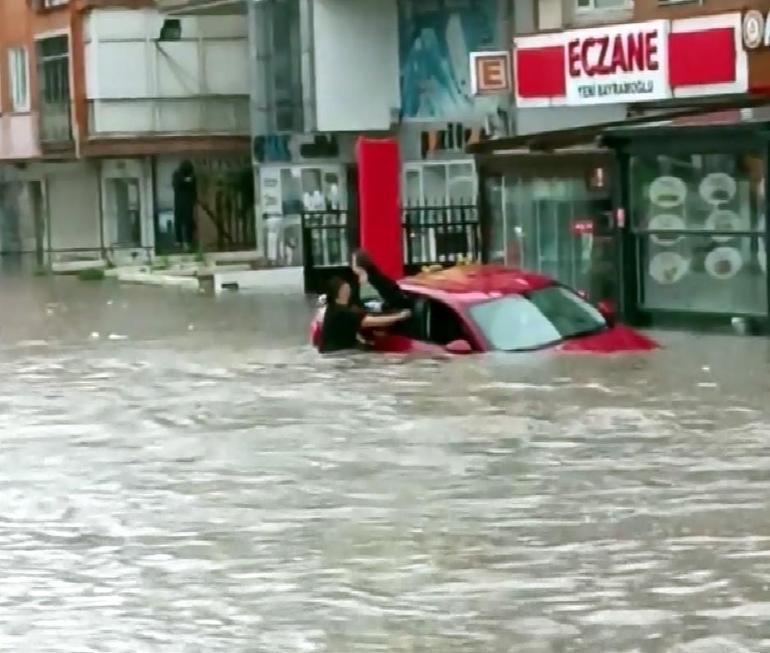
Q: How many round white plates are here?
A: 6